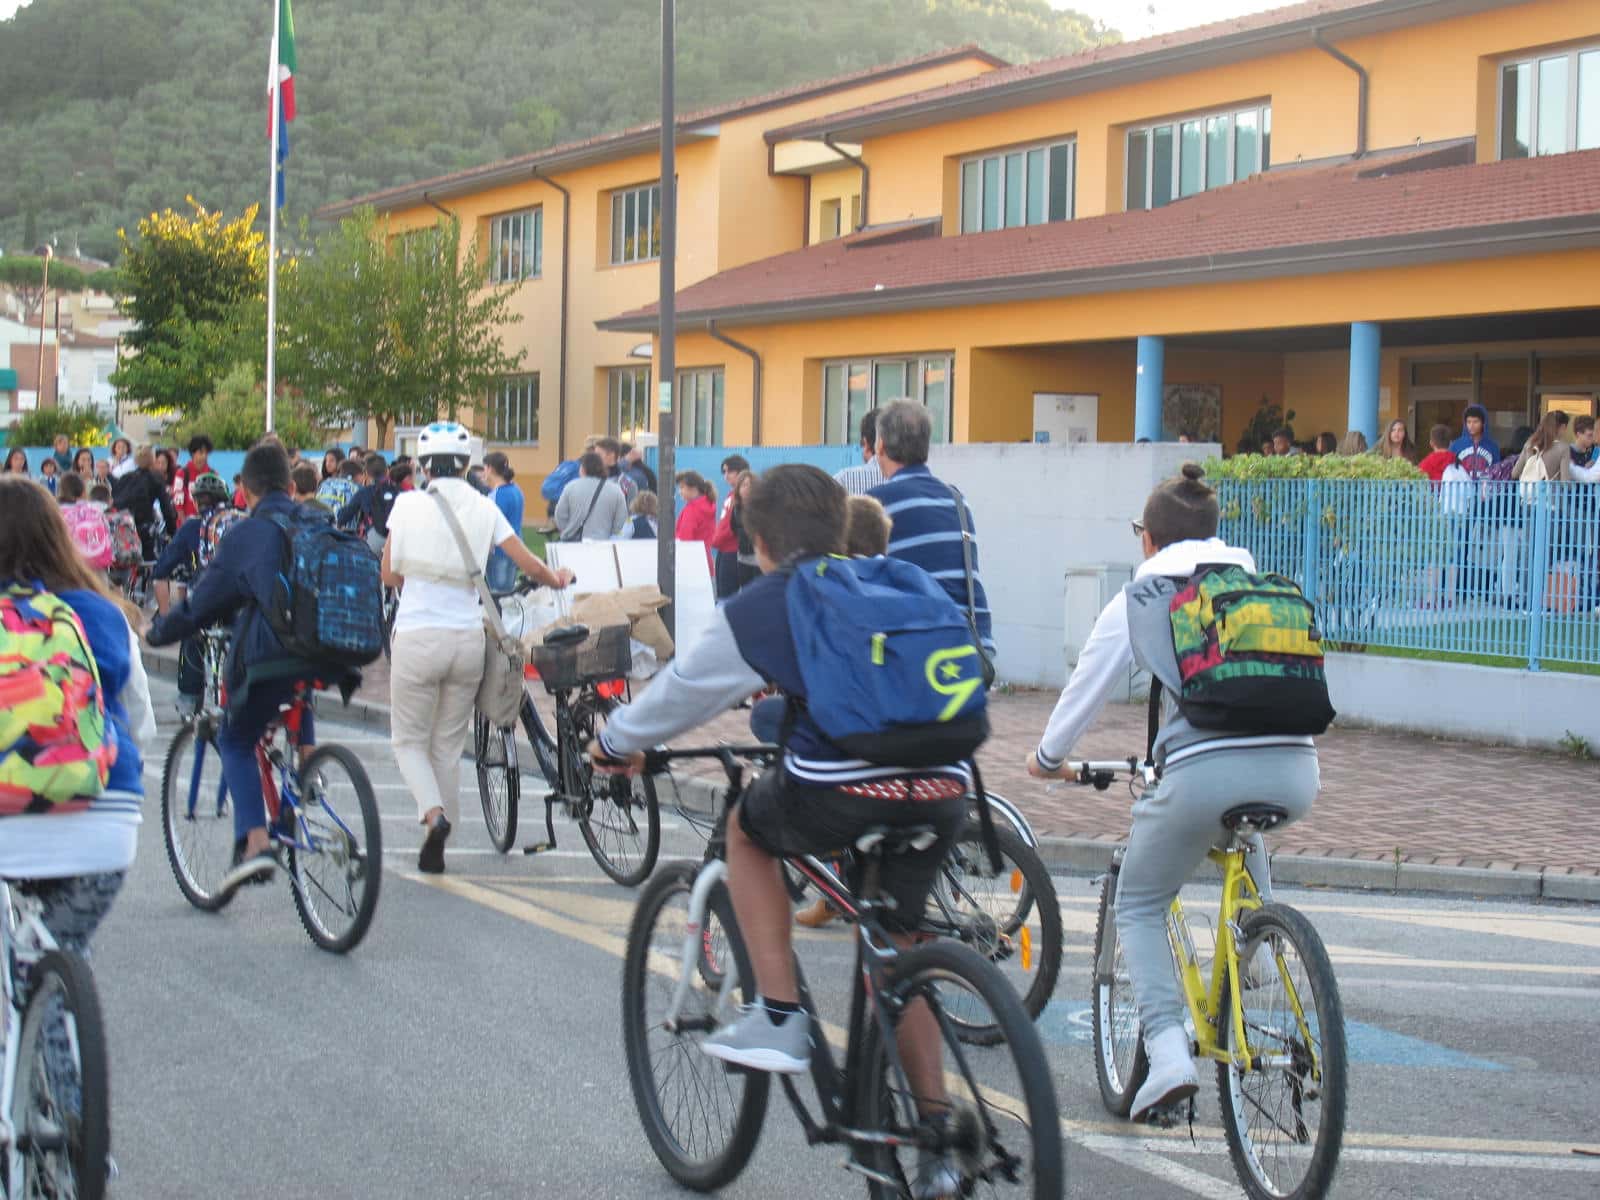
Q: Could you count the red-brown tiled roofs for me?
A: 3